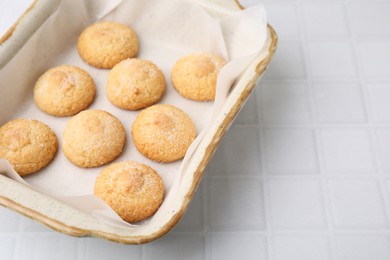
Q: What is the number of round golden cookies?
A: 8